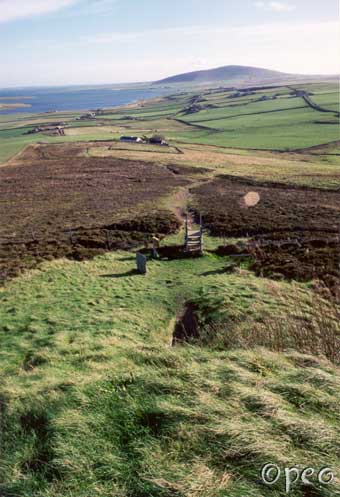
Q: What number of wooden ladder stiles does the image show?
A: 1